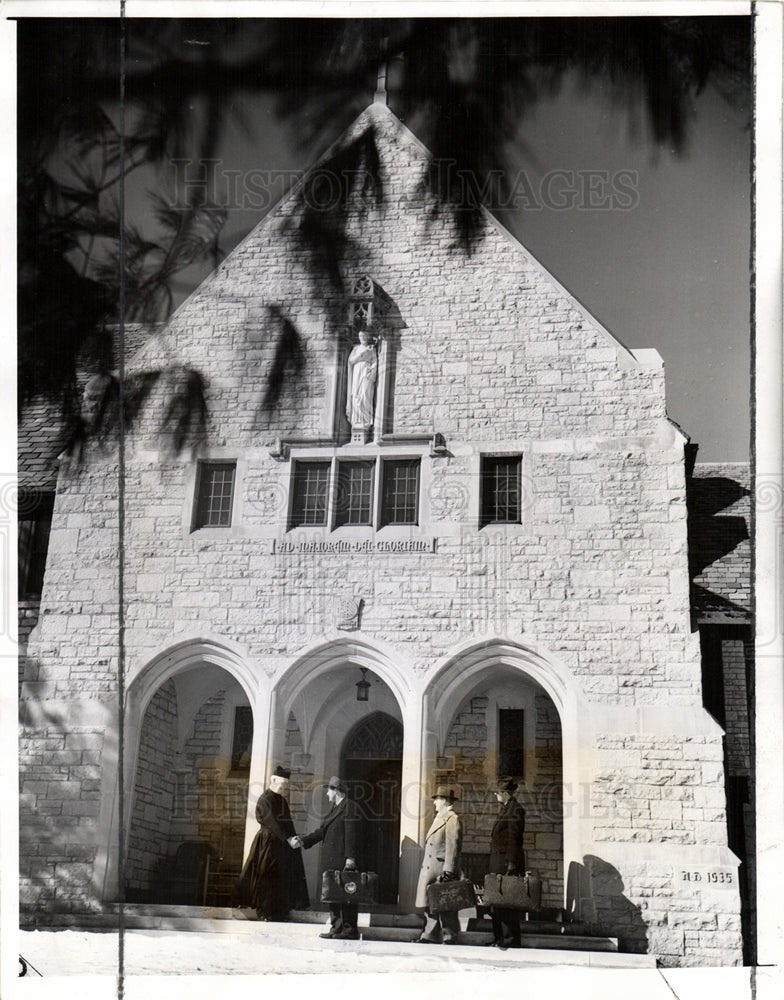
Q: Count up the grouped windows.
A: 3